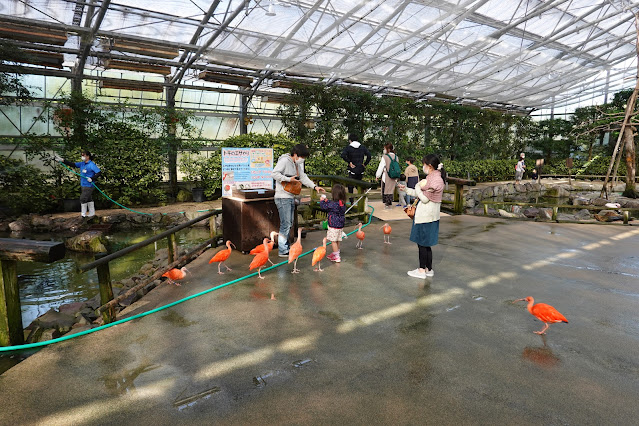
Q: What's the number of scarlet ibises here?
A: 9